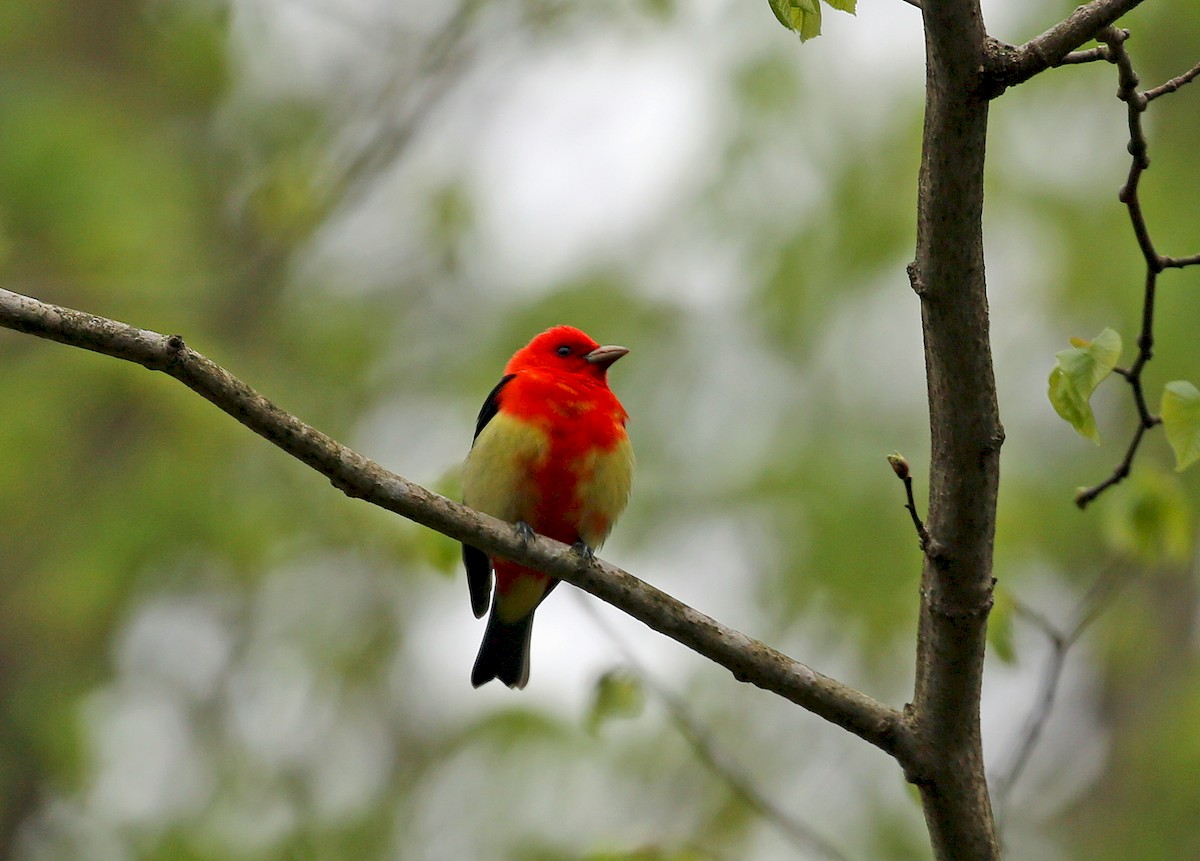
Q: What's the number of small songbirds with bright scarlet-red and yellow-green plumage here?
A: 1